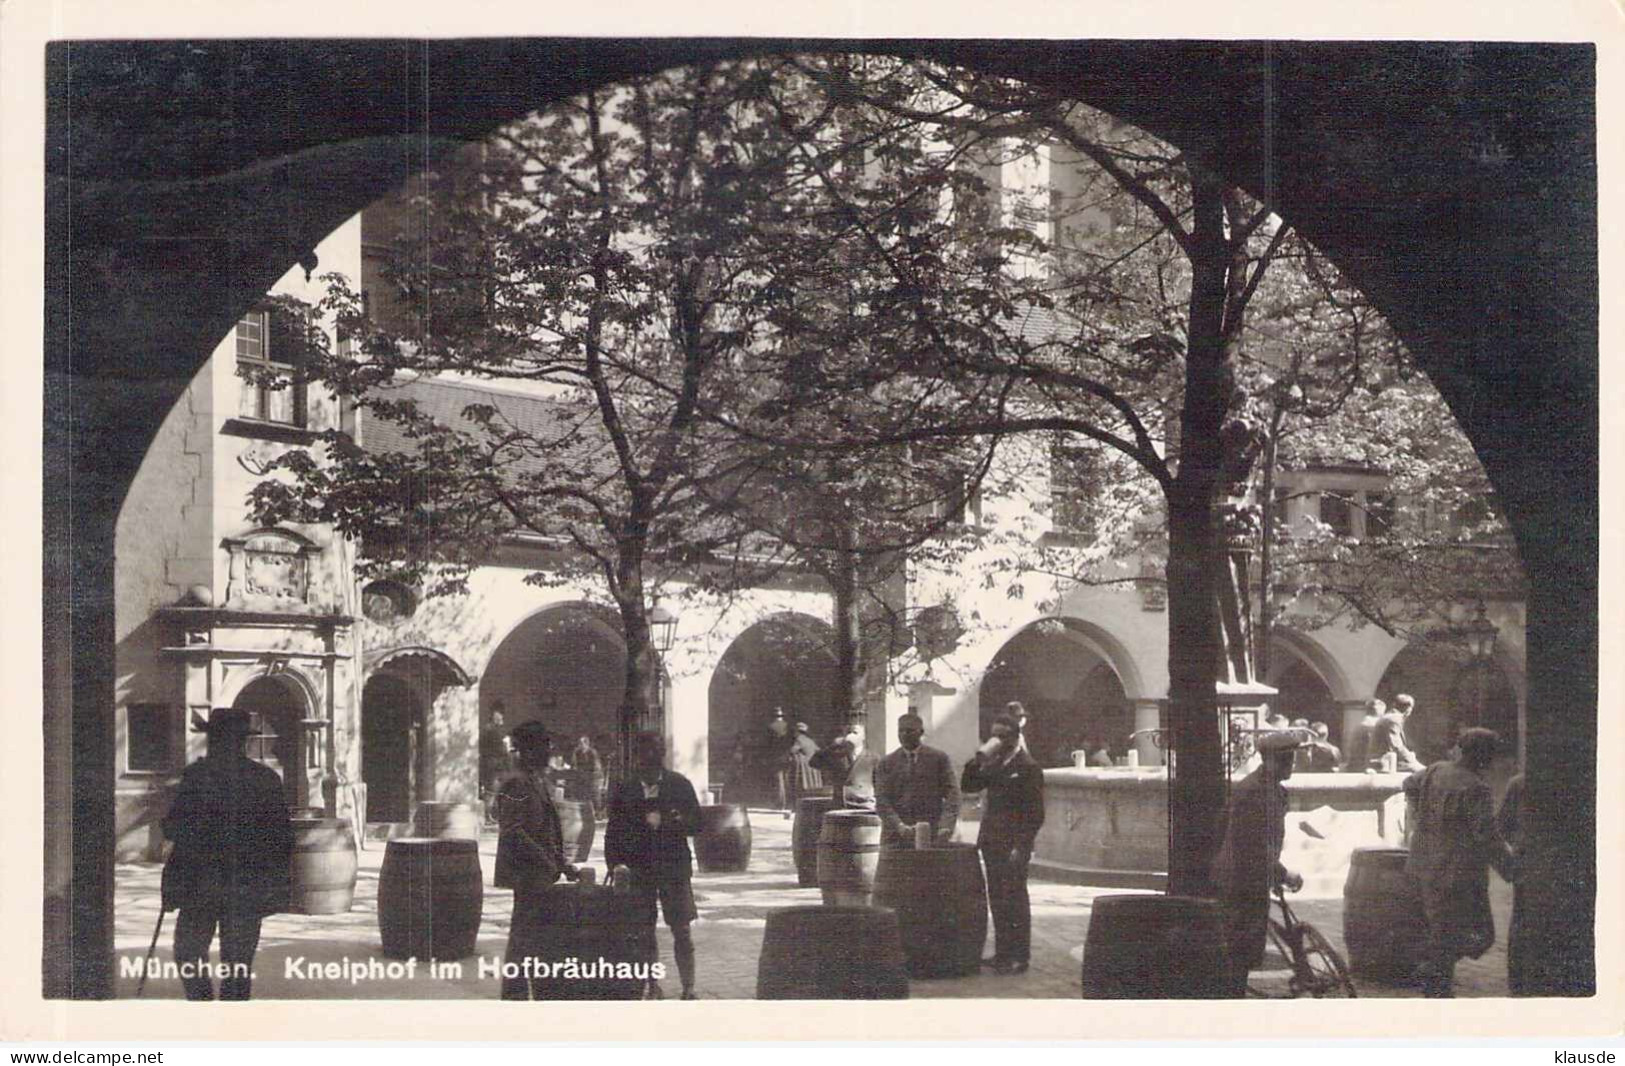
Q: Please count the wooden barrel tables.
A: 12